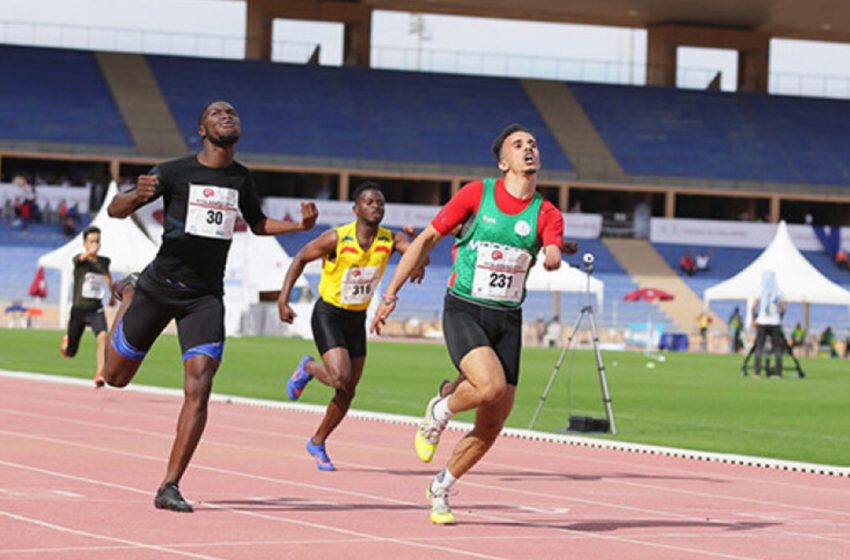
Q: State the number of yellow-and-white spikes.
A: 2